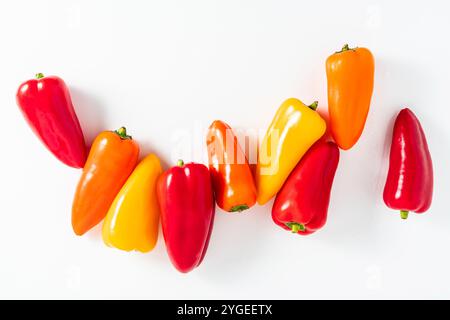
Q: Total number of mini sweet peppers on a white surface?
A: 9